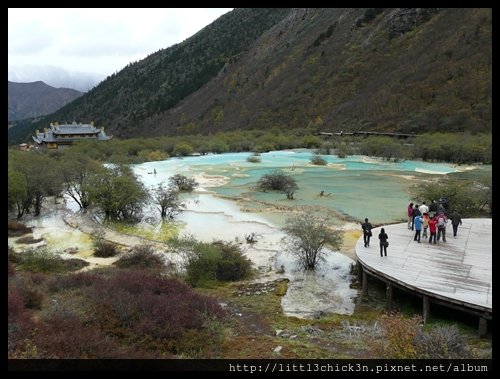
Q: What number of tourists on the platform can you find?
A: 13